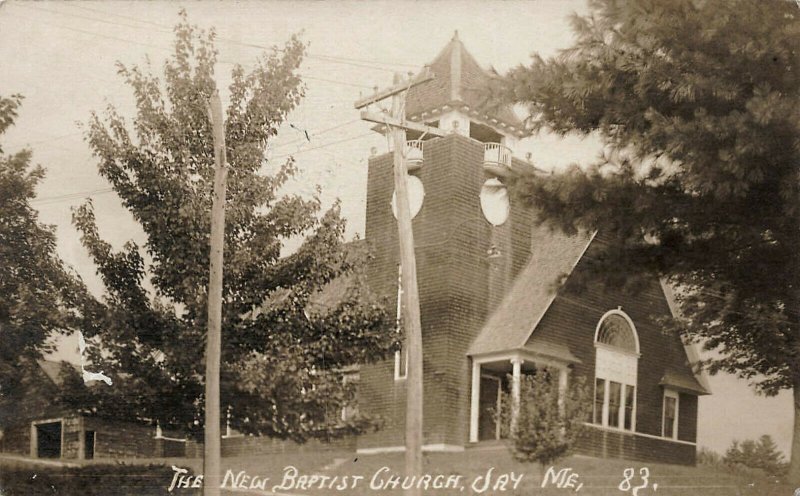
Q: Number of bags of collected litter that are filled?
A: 0